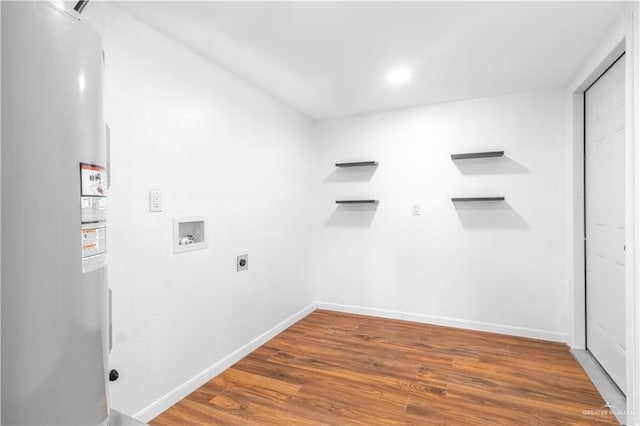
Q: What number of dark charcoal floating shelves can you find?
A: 4